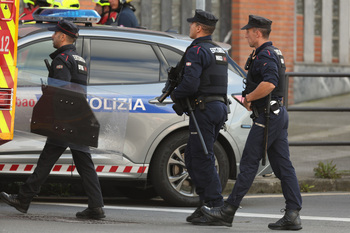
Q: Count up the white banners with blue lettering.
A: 0